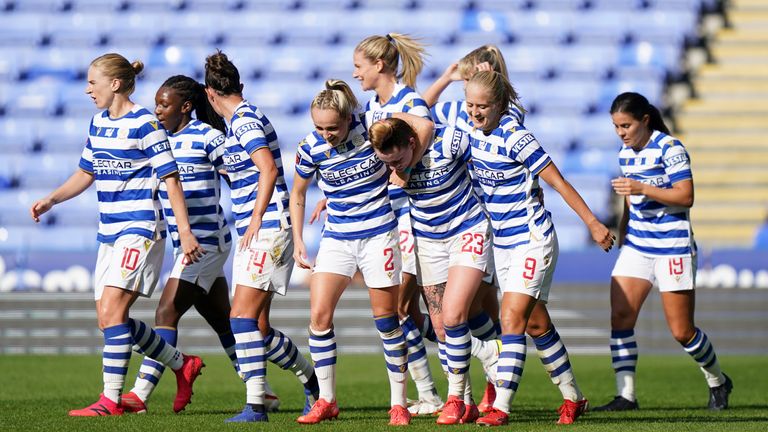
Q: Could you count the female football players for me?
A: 9